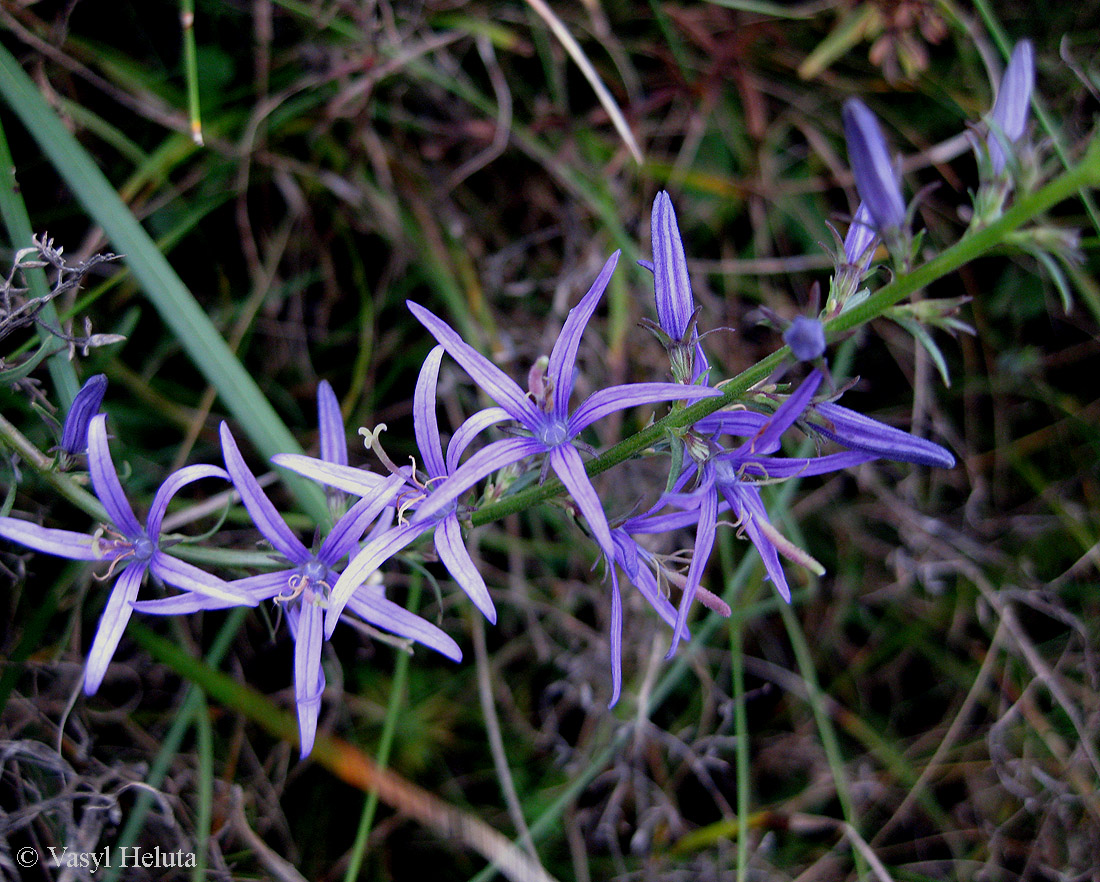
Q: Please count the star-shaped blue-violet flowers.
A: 6